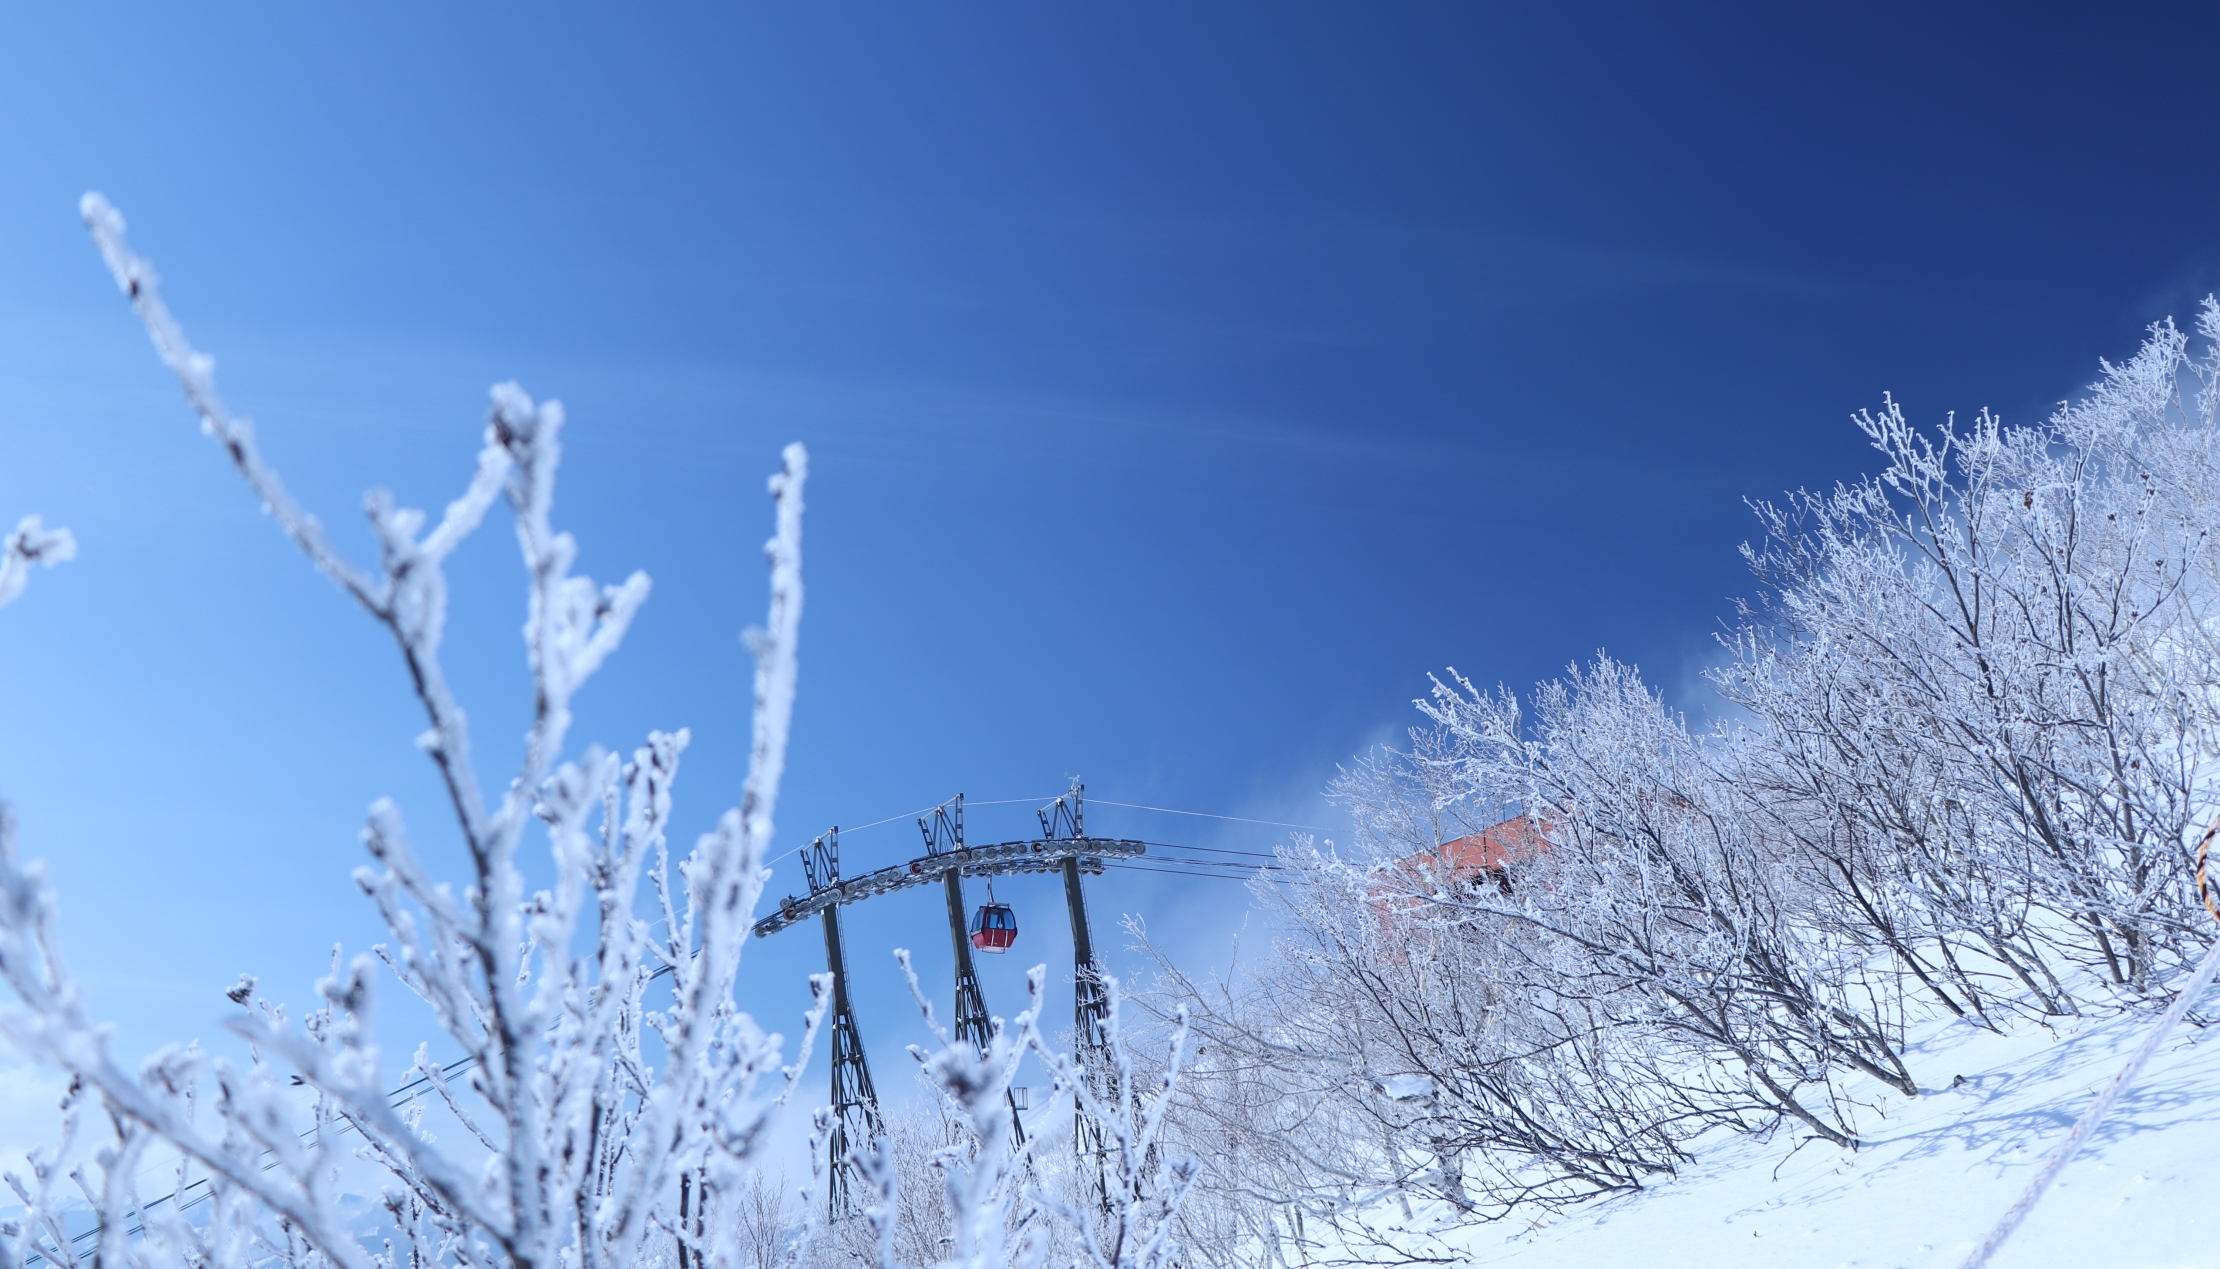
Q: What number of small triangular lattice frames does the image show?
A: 3